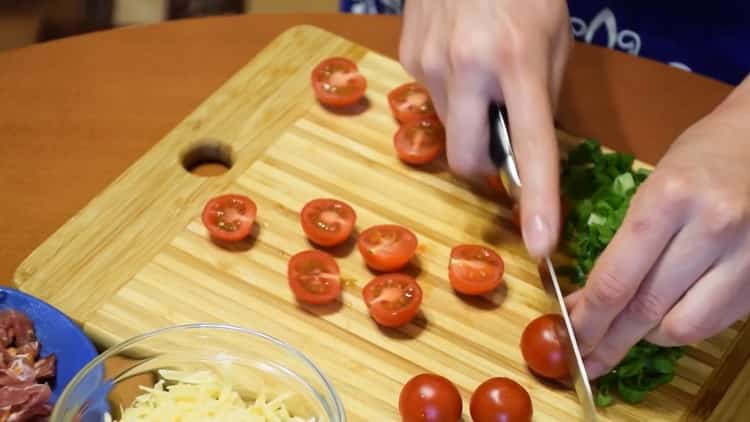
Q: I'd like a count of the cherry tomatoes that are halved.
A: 9